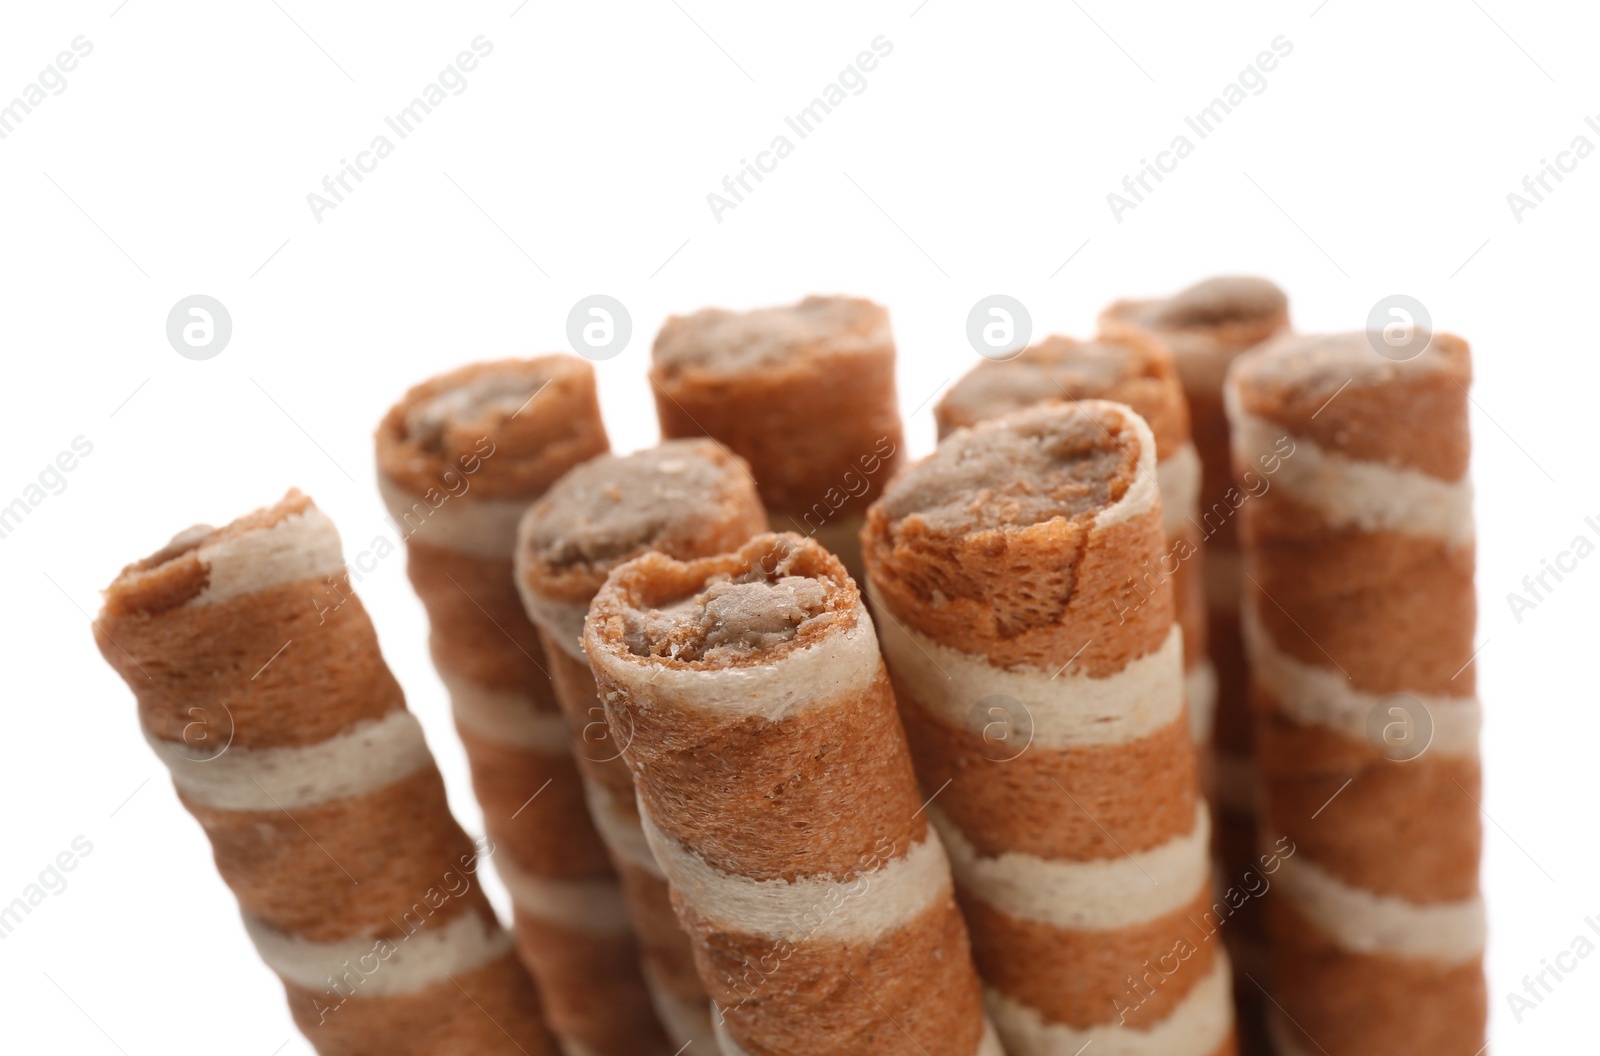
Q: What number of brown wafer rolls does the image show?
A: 9